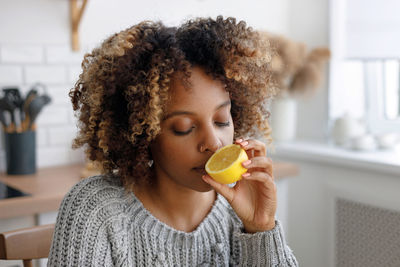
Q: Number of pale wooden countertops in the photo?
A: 1